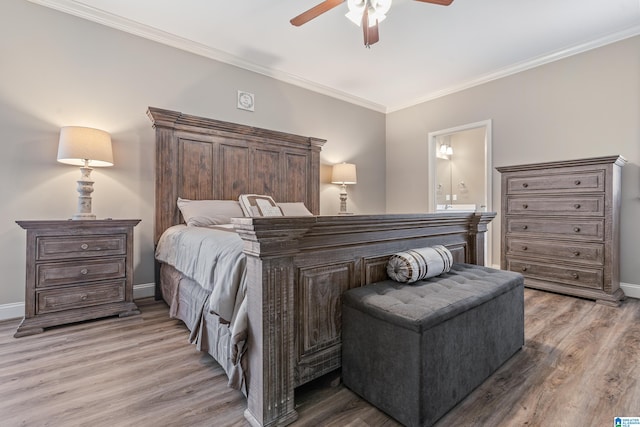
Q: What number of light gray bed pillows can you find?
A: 2